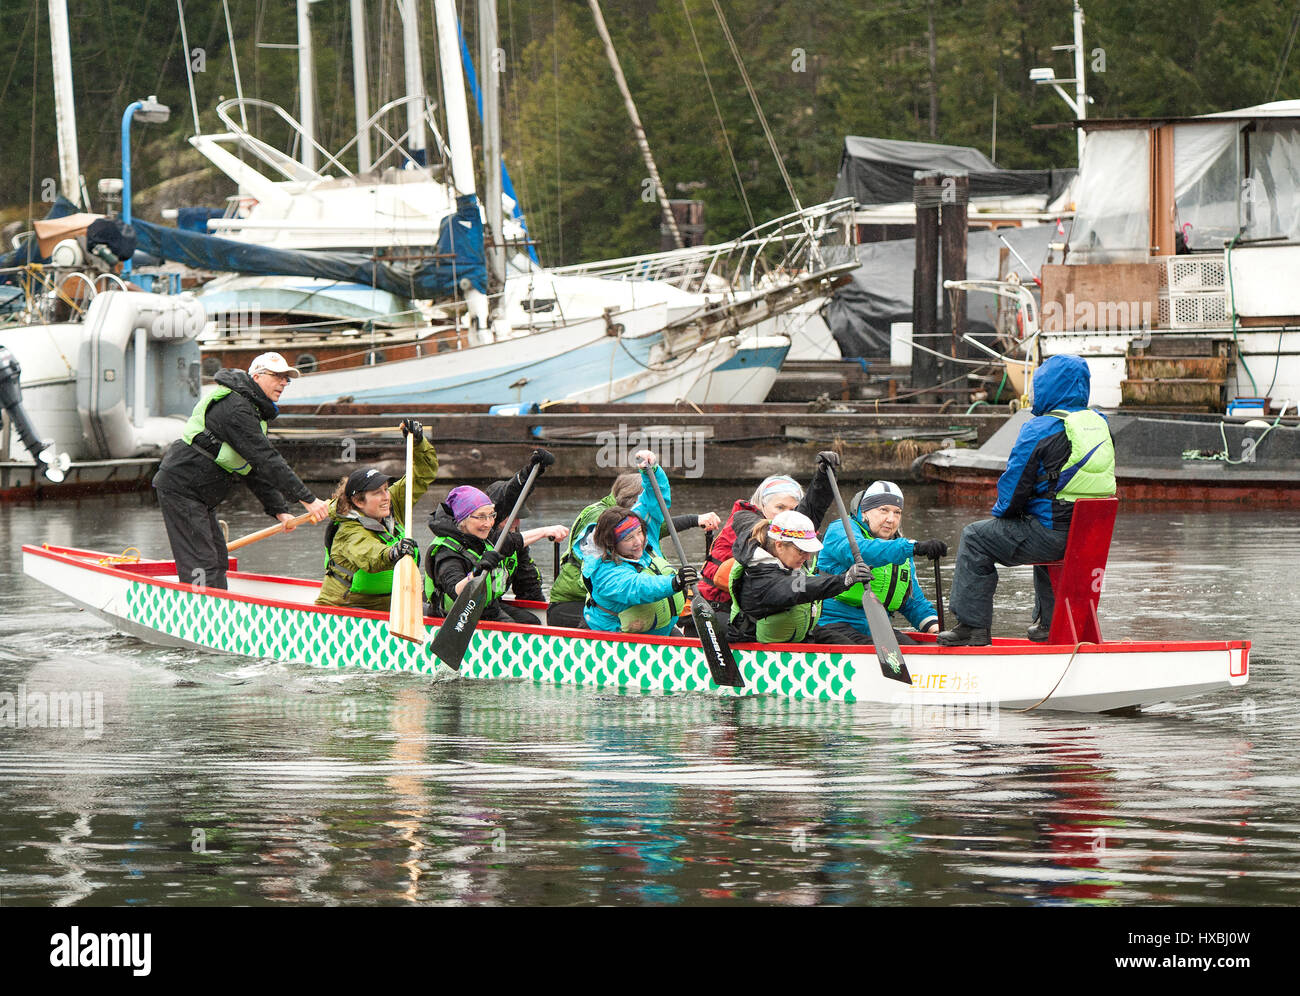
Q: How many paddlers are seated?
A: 8